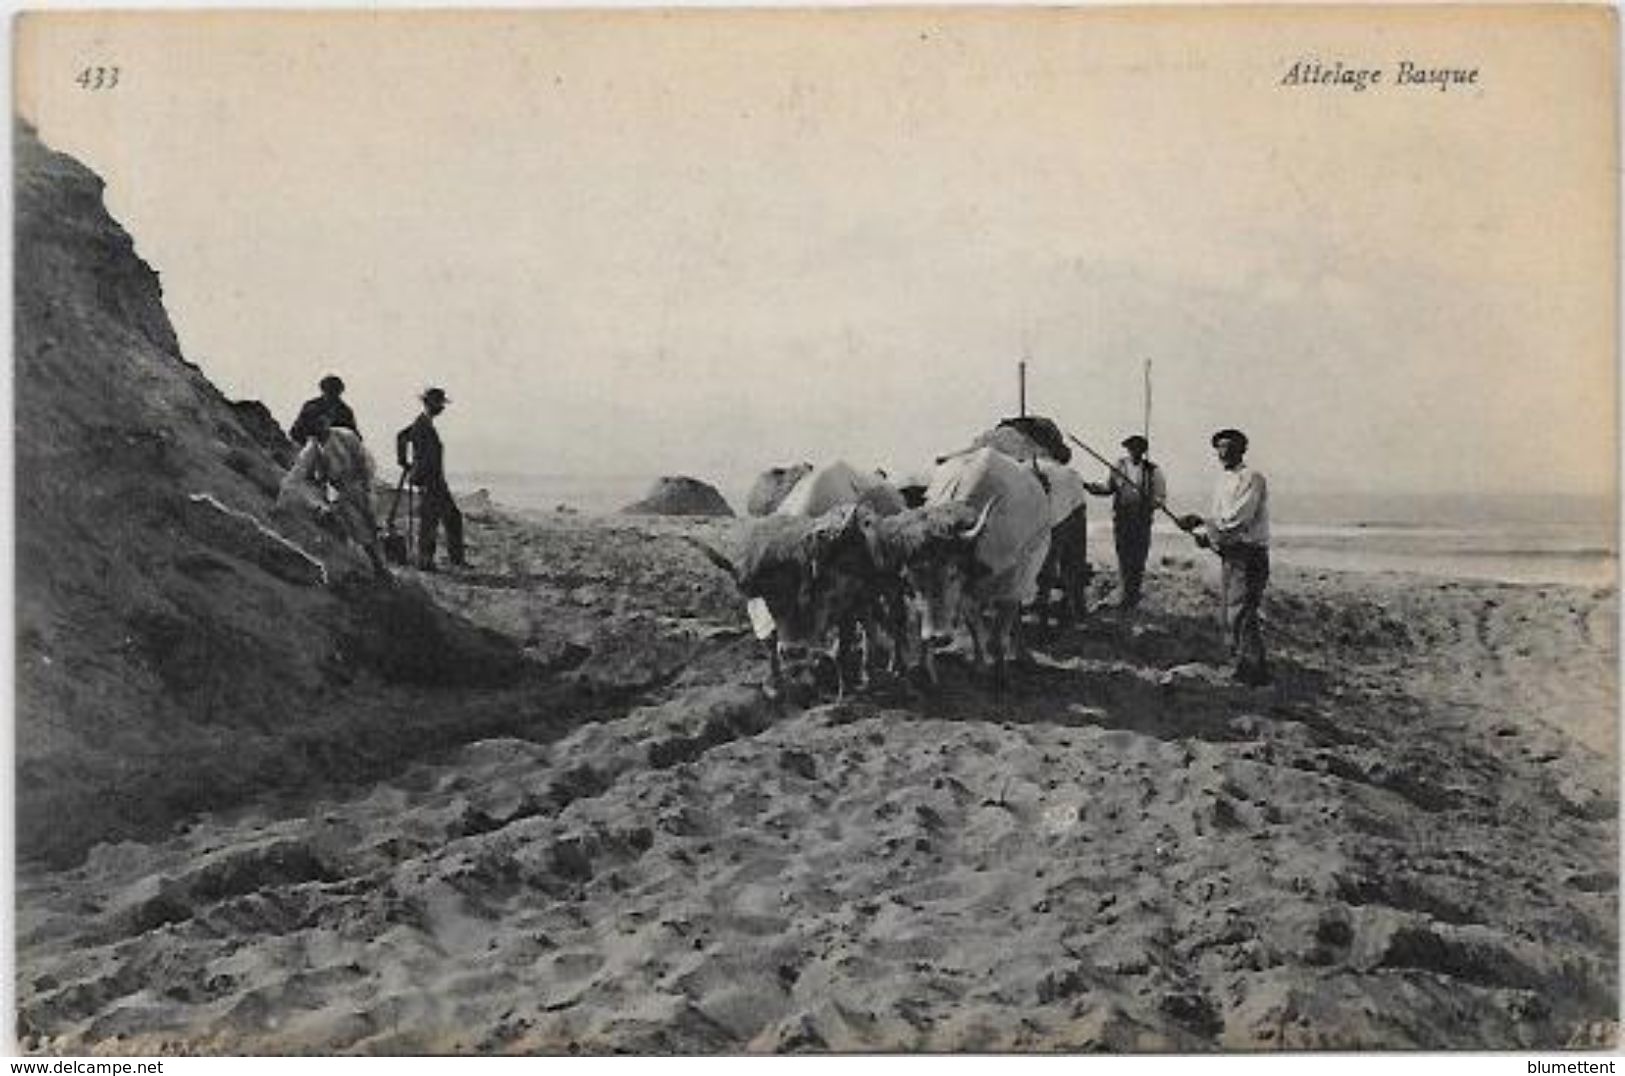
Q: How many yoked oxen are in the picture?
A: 2